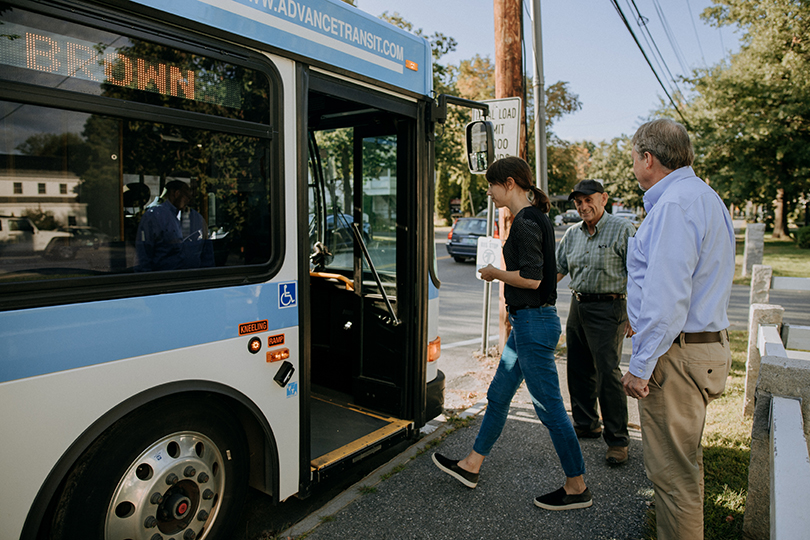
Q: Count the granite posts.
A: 4